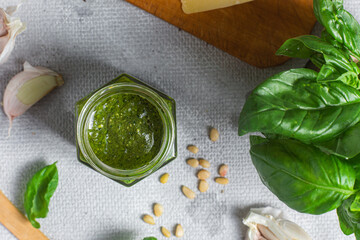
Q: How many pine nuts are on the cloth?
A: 14